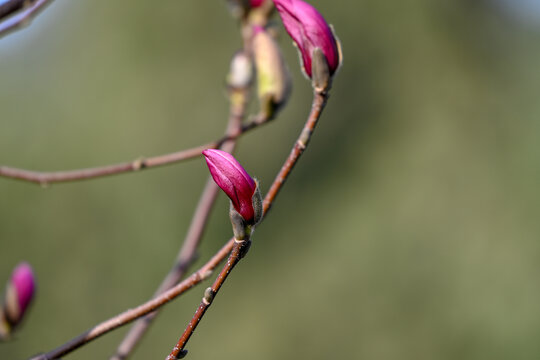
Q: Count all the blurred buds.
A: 4